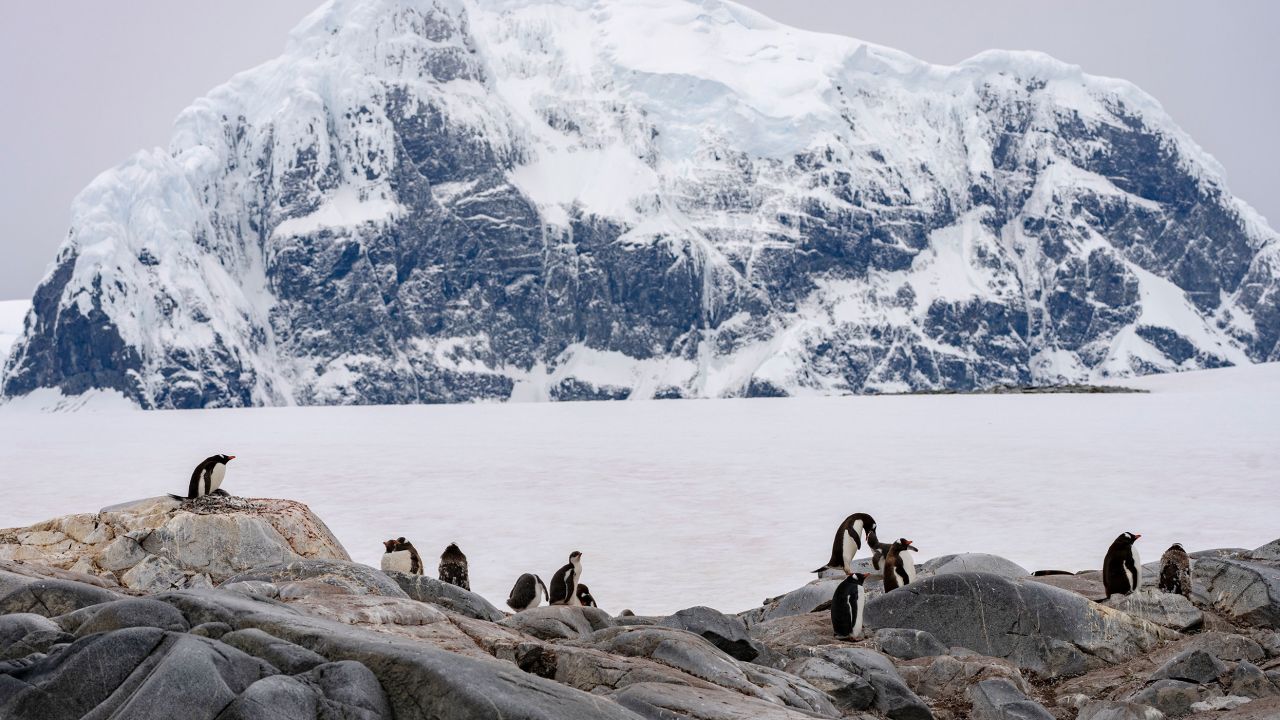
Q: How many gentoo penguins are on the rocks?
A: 13